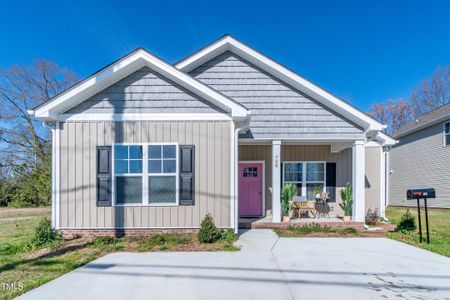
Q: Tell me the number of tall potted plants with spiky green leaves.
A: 2